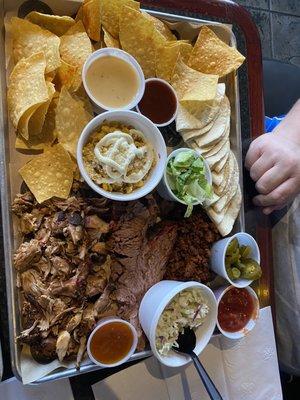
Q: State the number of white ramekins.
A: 8